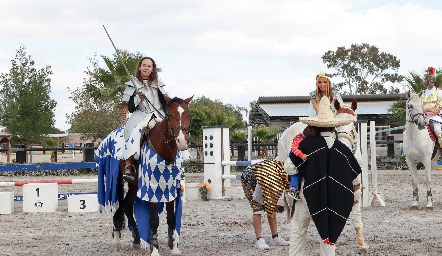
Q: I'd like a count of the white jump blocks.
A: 3